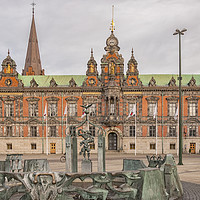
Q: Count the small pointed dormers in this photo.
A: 6